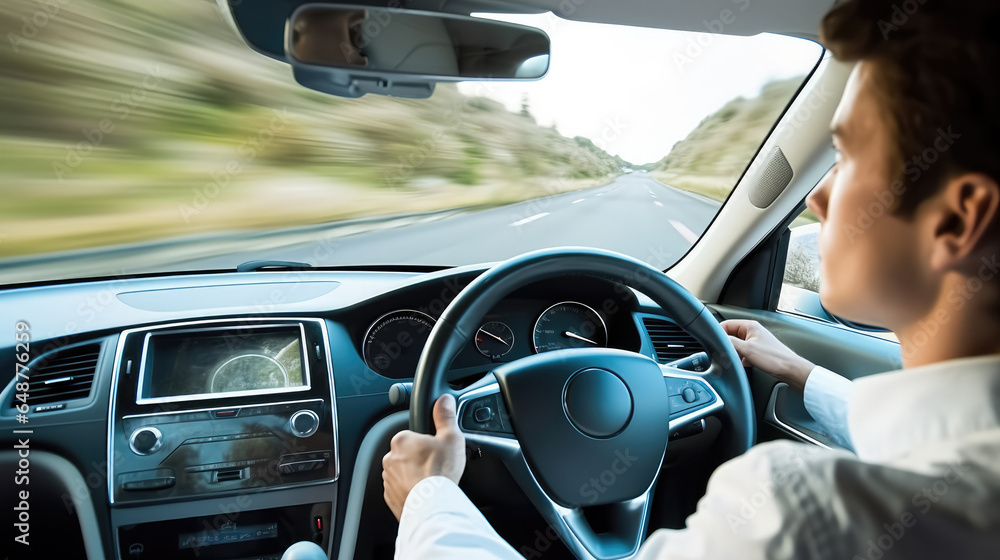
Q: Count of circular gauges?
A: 3